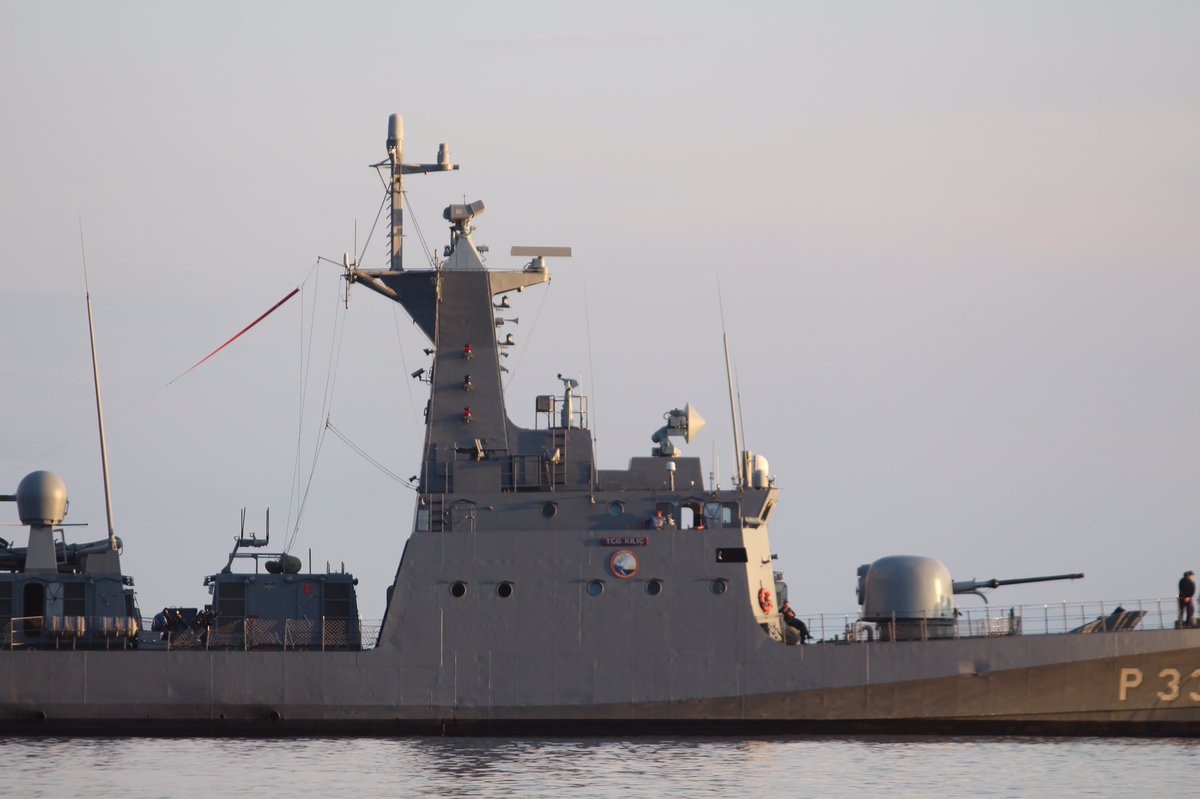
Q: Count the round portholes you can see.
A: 7